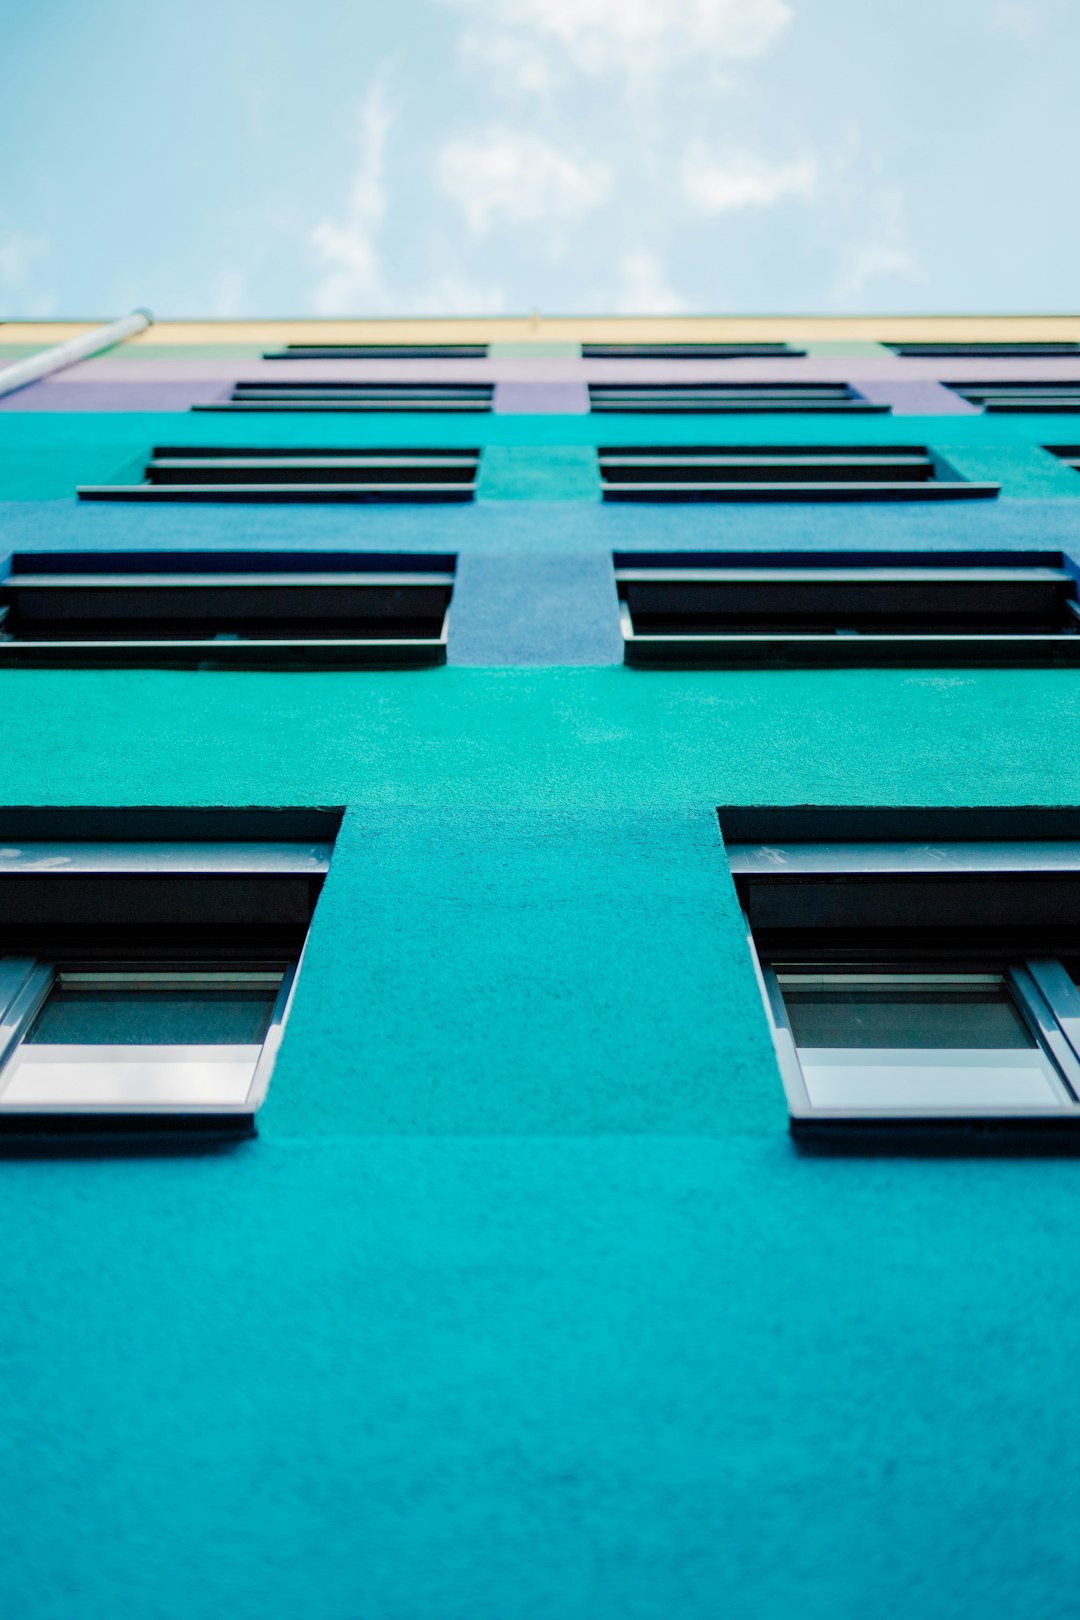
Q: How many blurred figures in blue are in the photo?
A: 0